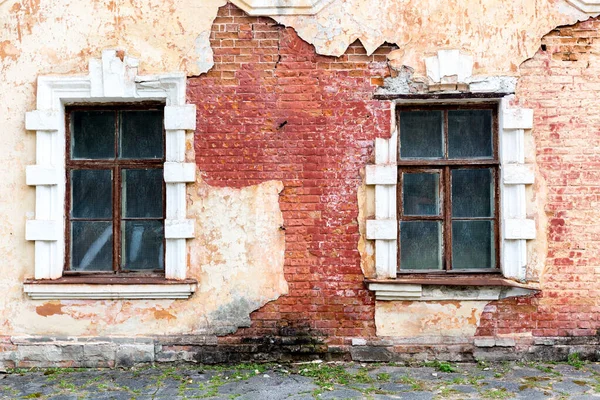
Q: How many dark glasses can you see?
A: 12